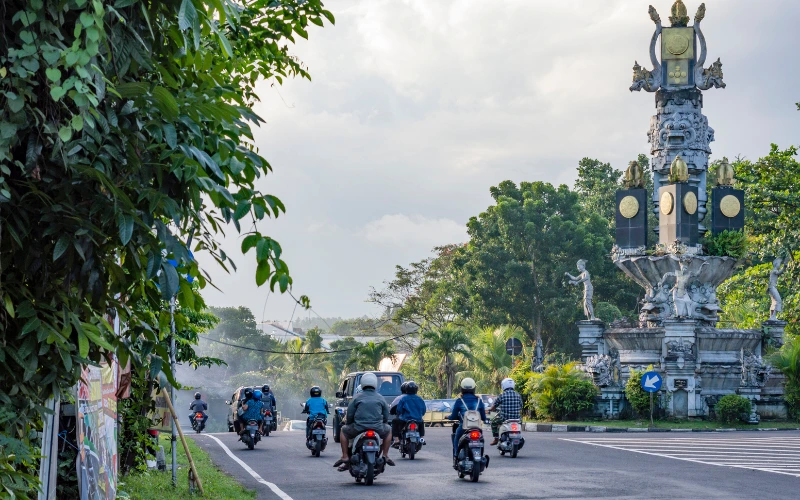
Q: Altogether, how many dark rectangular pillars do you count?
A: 3